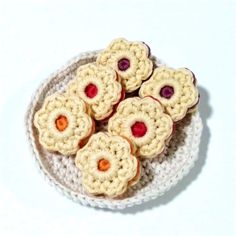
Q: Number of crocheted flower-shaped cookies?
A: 6